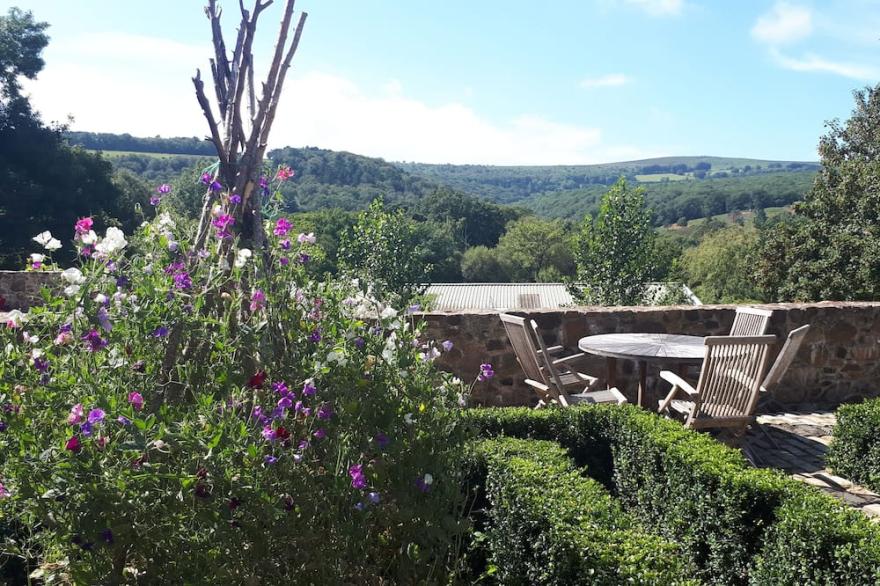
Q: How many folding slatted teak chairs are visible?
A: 5